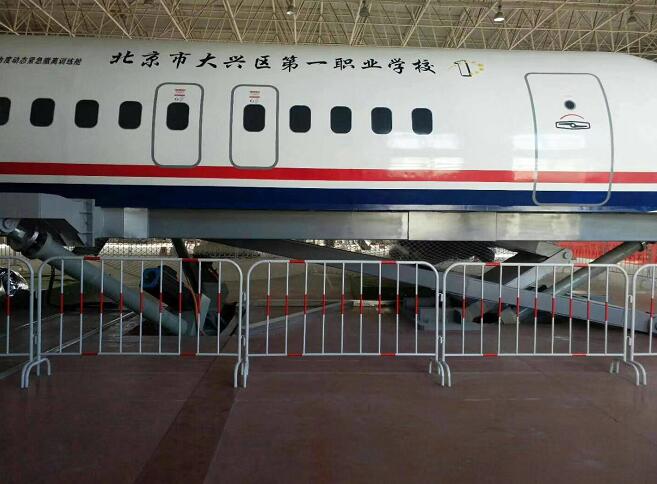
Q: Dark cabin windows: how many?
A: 10